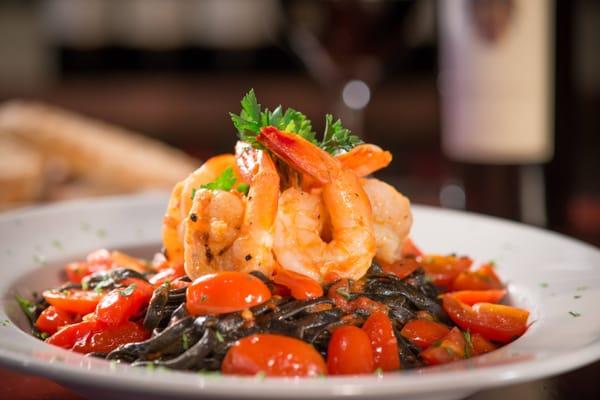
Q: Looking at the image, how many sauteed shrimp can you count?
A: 4